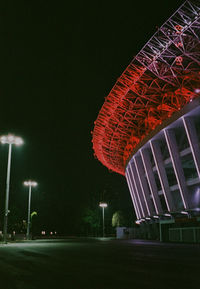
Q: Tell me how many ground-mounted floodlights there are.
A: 3